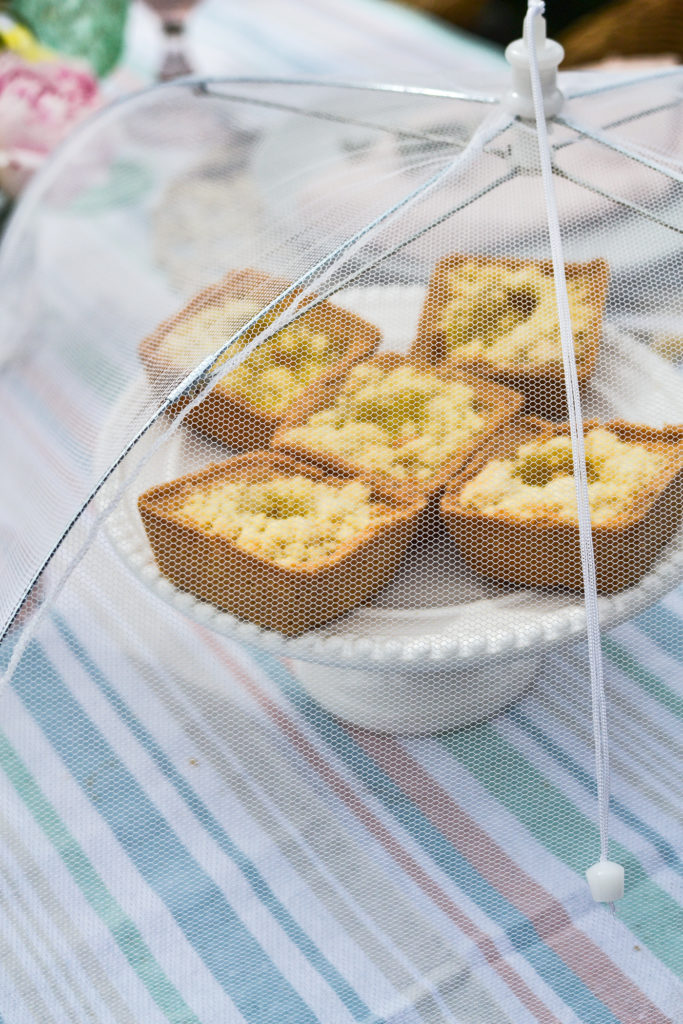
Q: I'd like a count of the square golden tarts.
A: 5